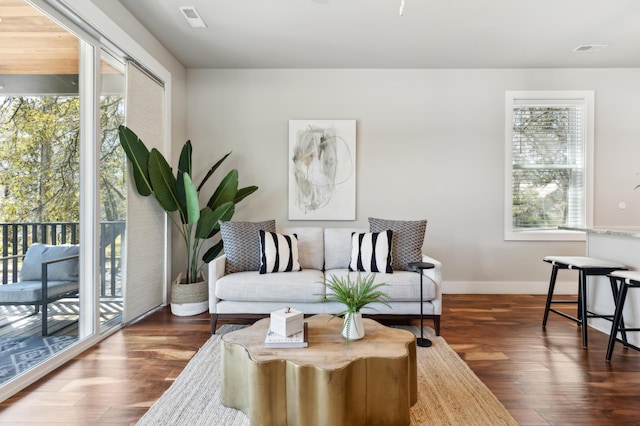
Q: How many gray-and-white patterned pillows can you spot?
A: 2